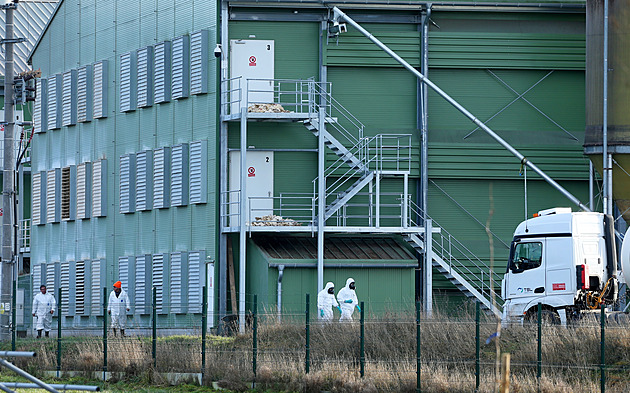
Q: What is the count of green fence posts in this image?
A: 12